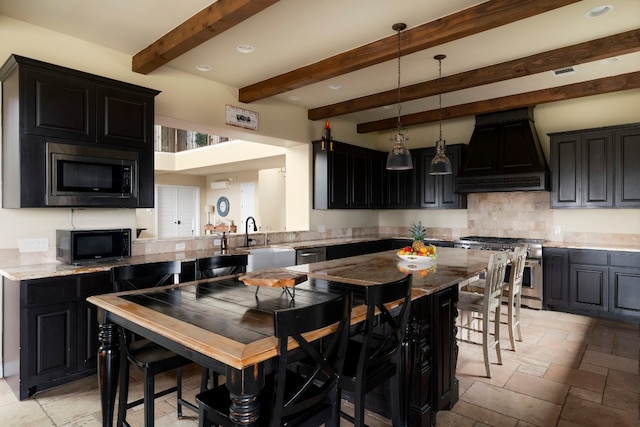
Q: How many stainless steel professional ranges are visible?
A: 1